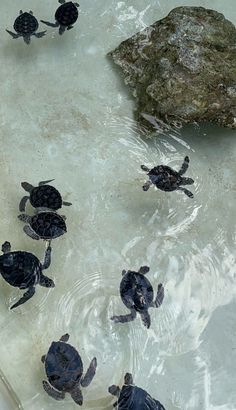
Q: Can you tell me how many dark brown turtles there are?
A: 9